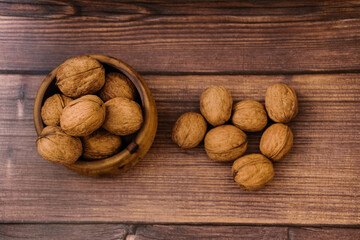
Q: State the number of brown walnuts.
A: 14